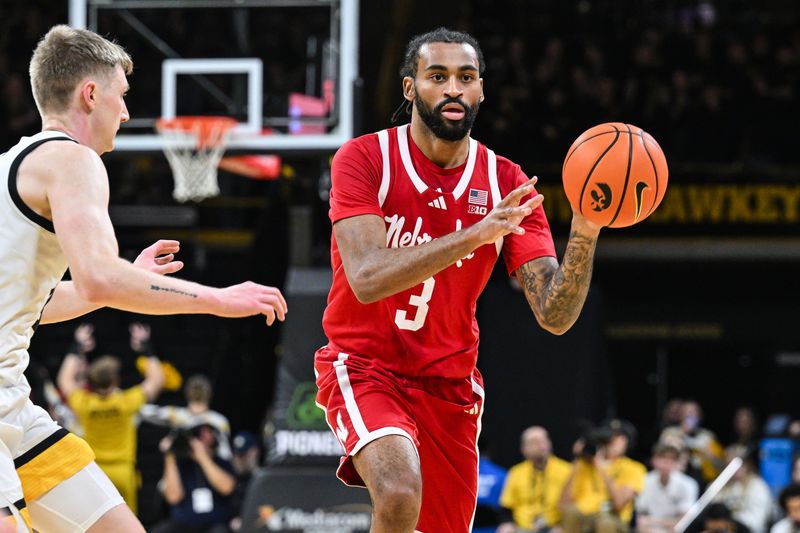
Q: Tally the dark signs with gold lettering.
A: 1